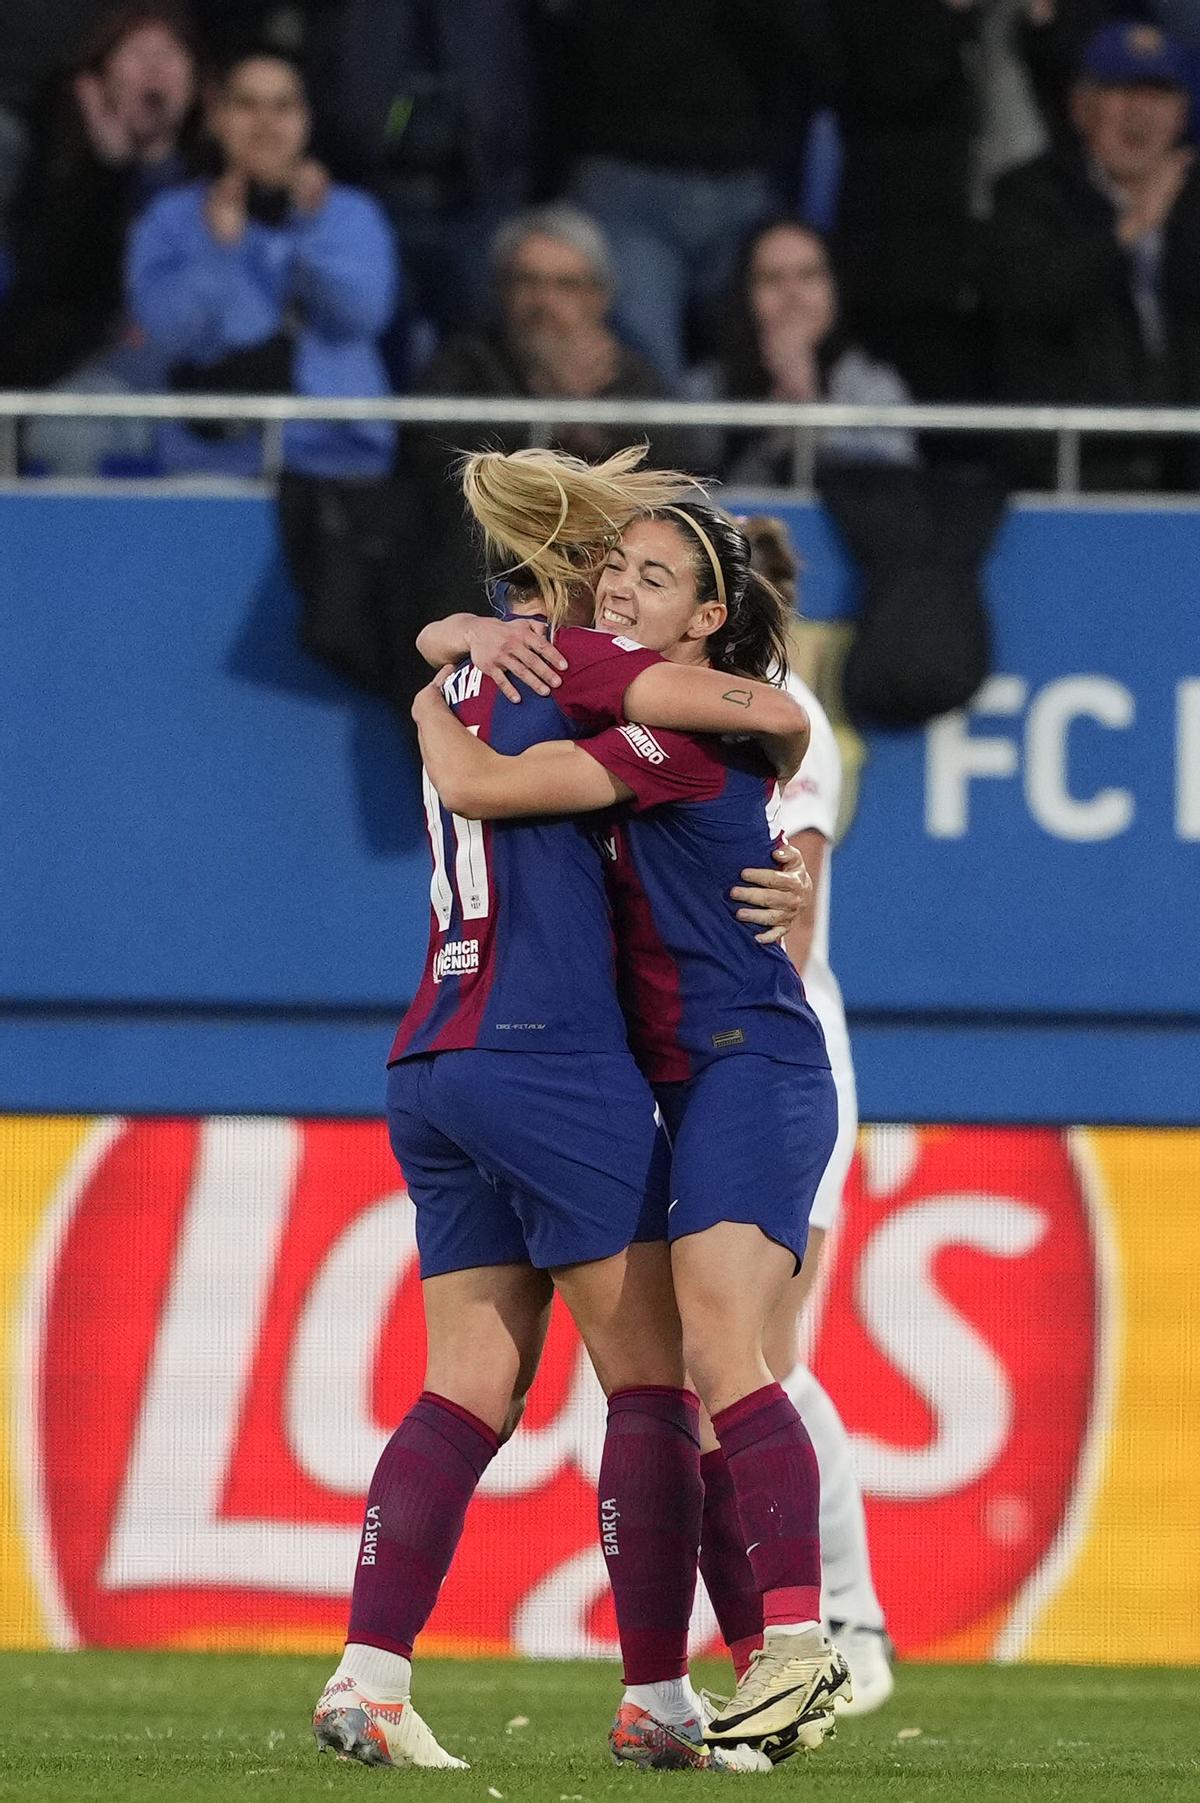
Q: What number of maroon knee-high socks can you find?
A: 4